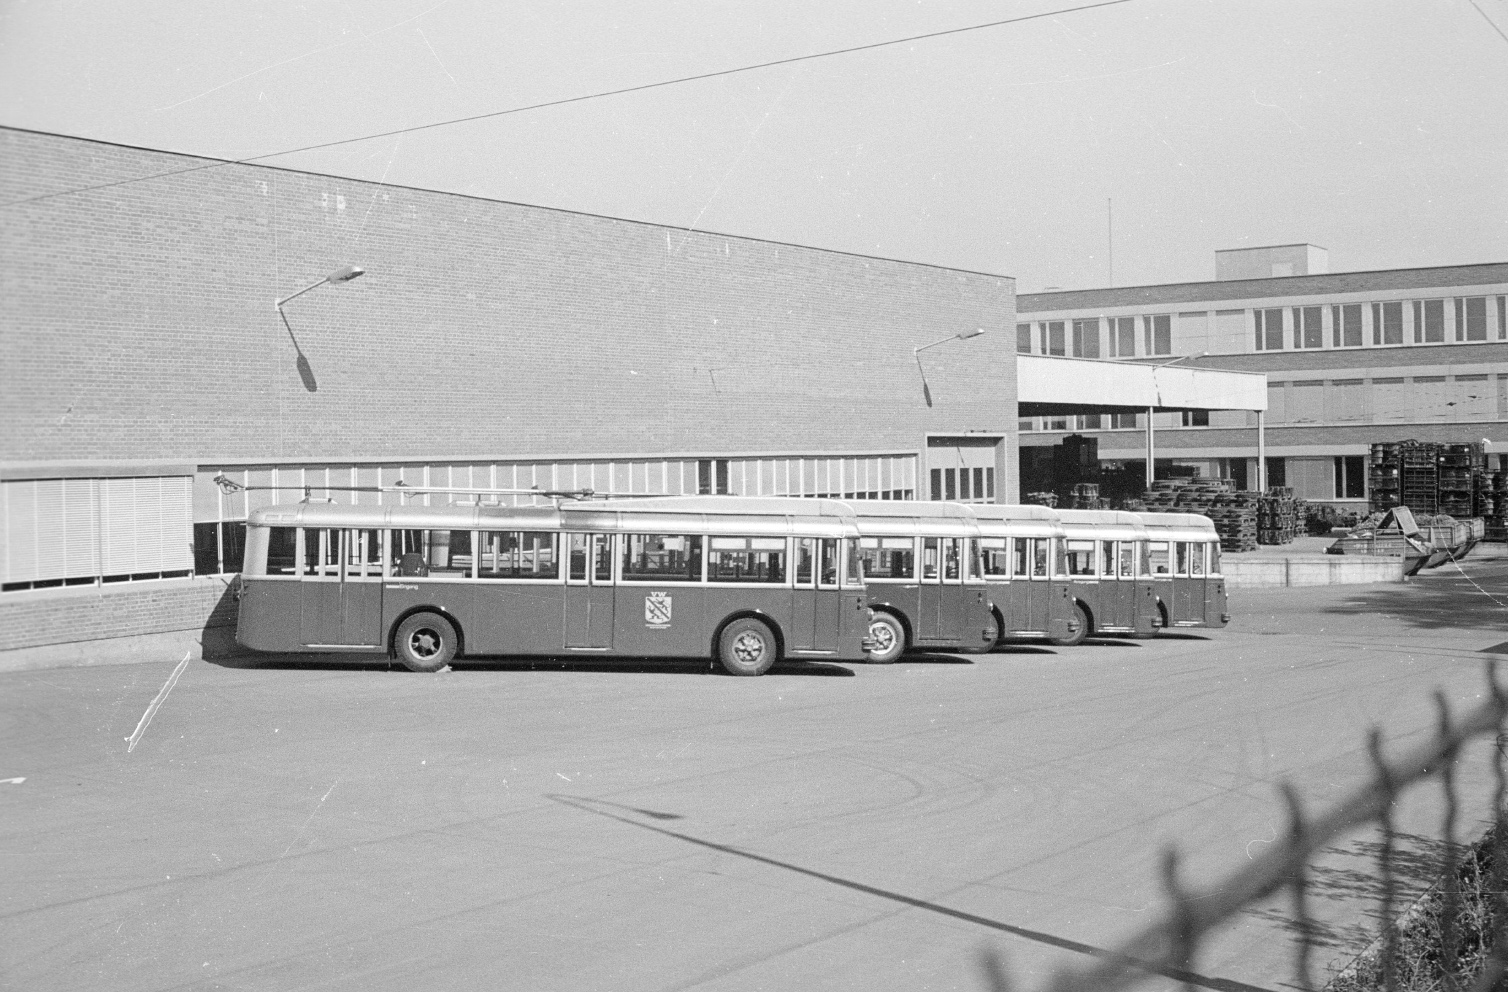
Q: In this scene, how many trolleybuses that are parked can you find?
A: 5